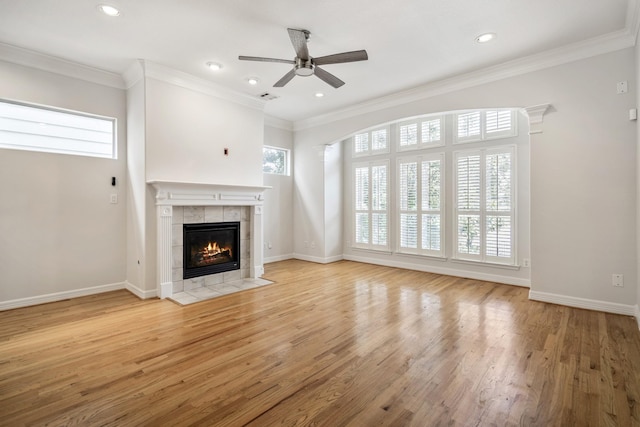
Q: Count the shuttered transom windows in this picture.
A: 3